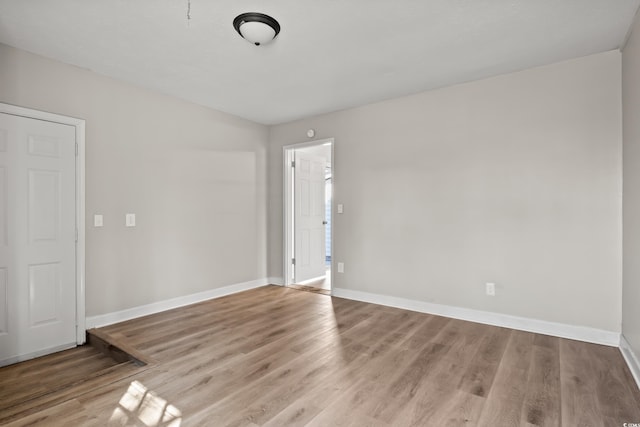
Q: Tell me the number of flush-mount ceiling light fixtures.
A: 1